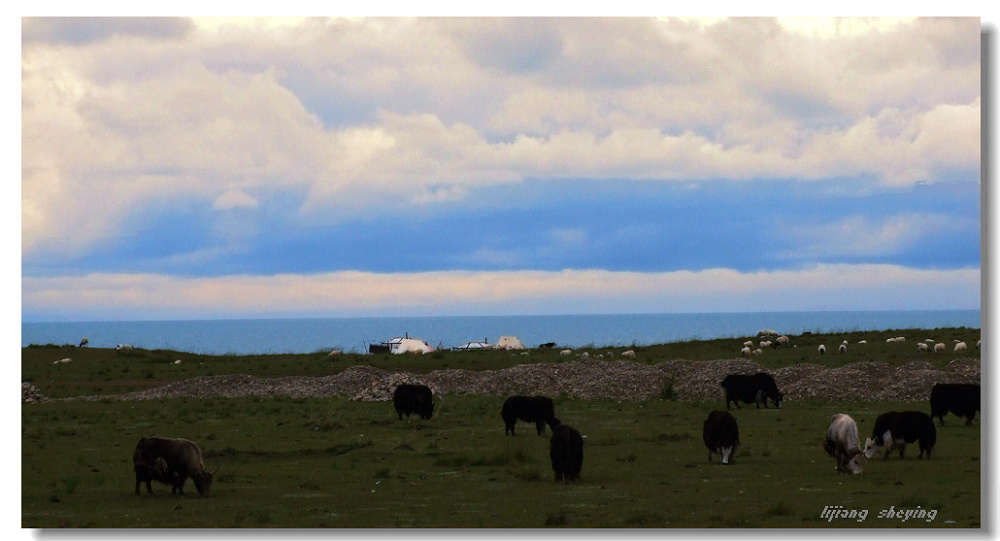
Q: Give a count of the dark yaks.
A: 8